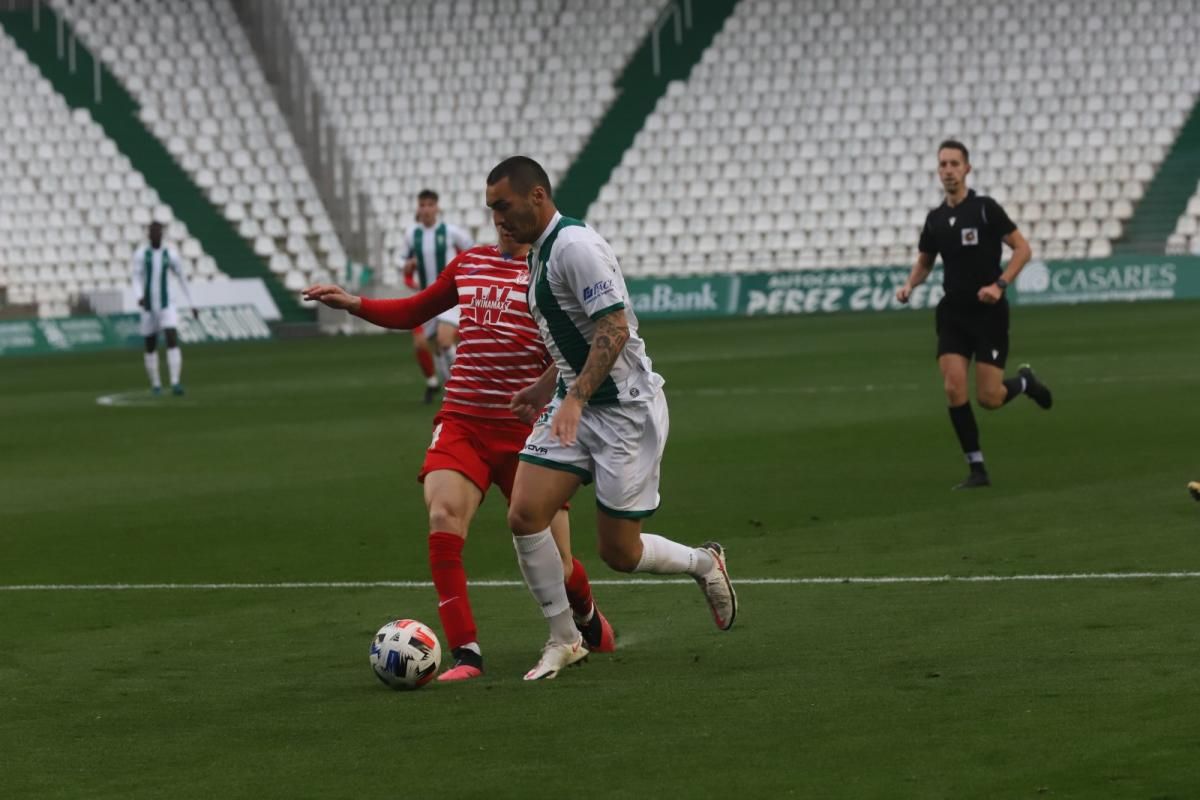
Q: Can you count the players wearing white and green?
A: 3